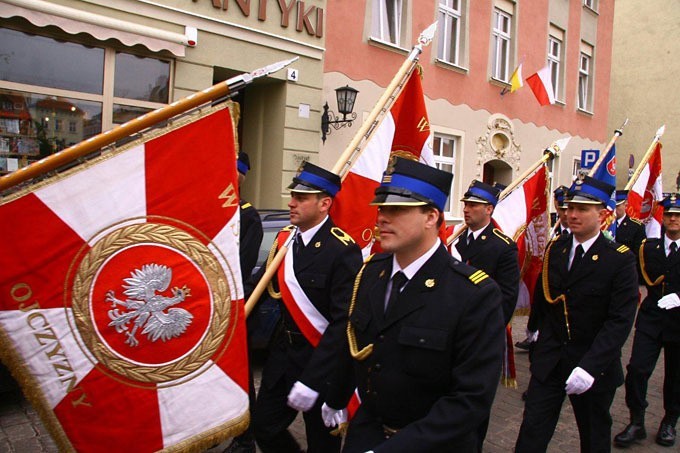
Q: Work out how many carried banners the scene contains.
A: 5